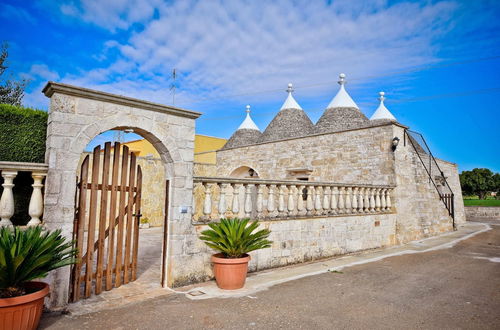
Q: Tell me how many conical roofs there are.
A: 4